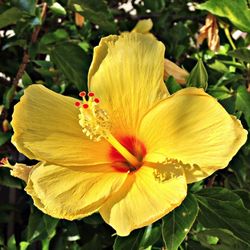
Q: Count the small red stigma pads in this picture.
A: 5